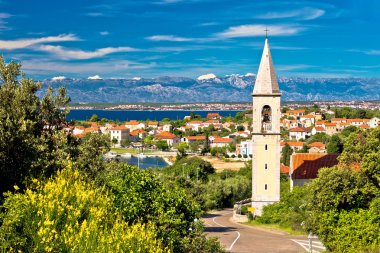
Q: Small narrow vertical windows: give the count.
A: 3